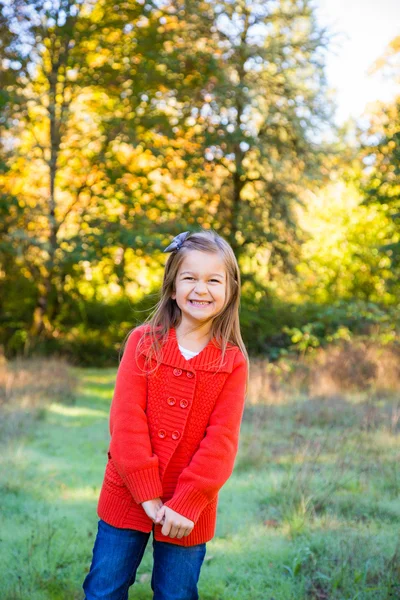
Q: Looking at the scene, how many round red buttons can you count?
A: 6